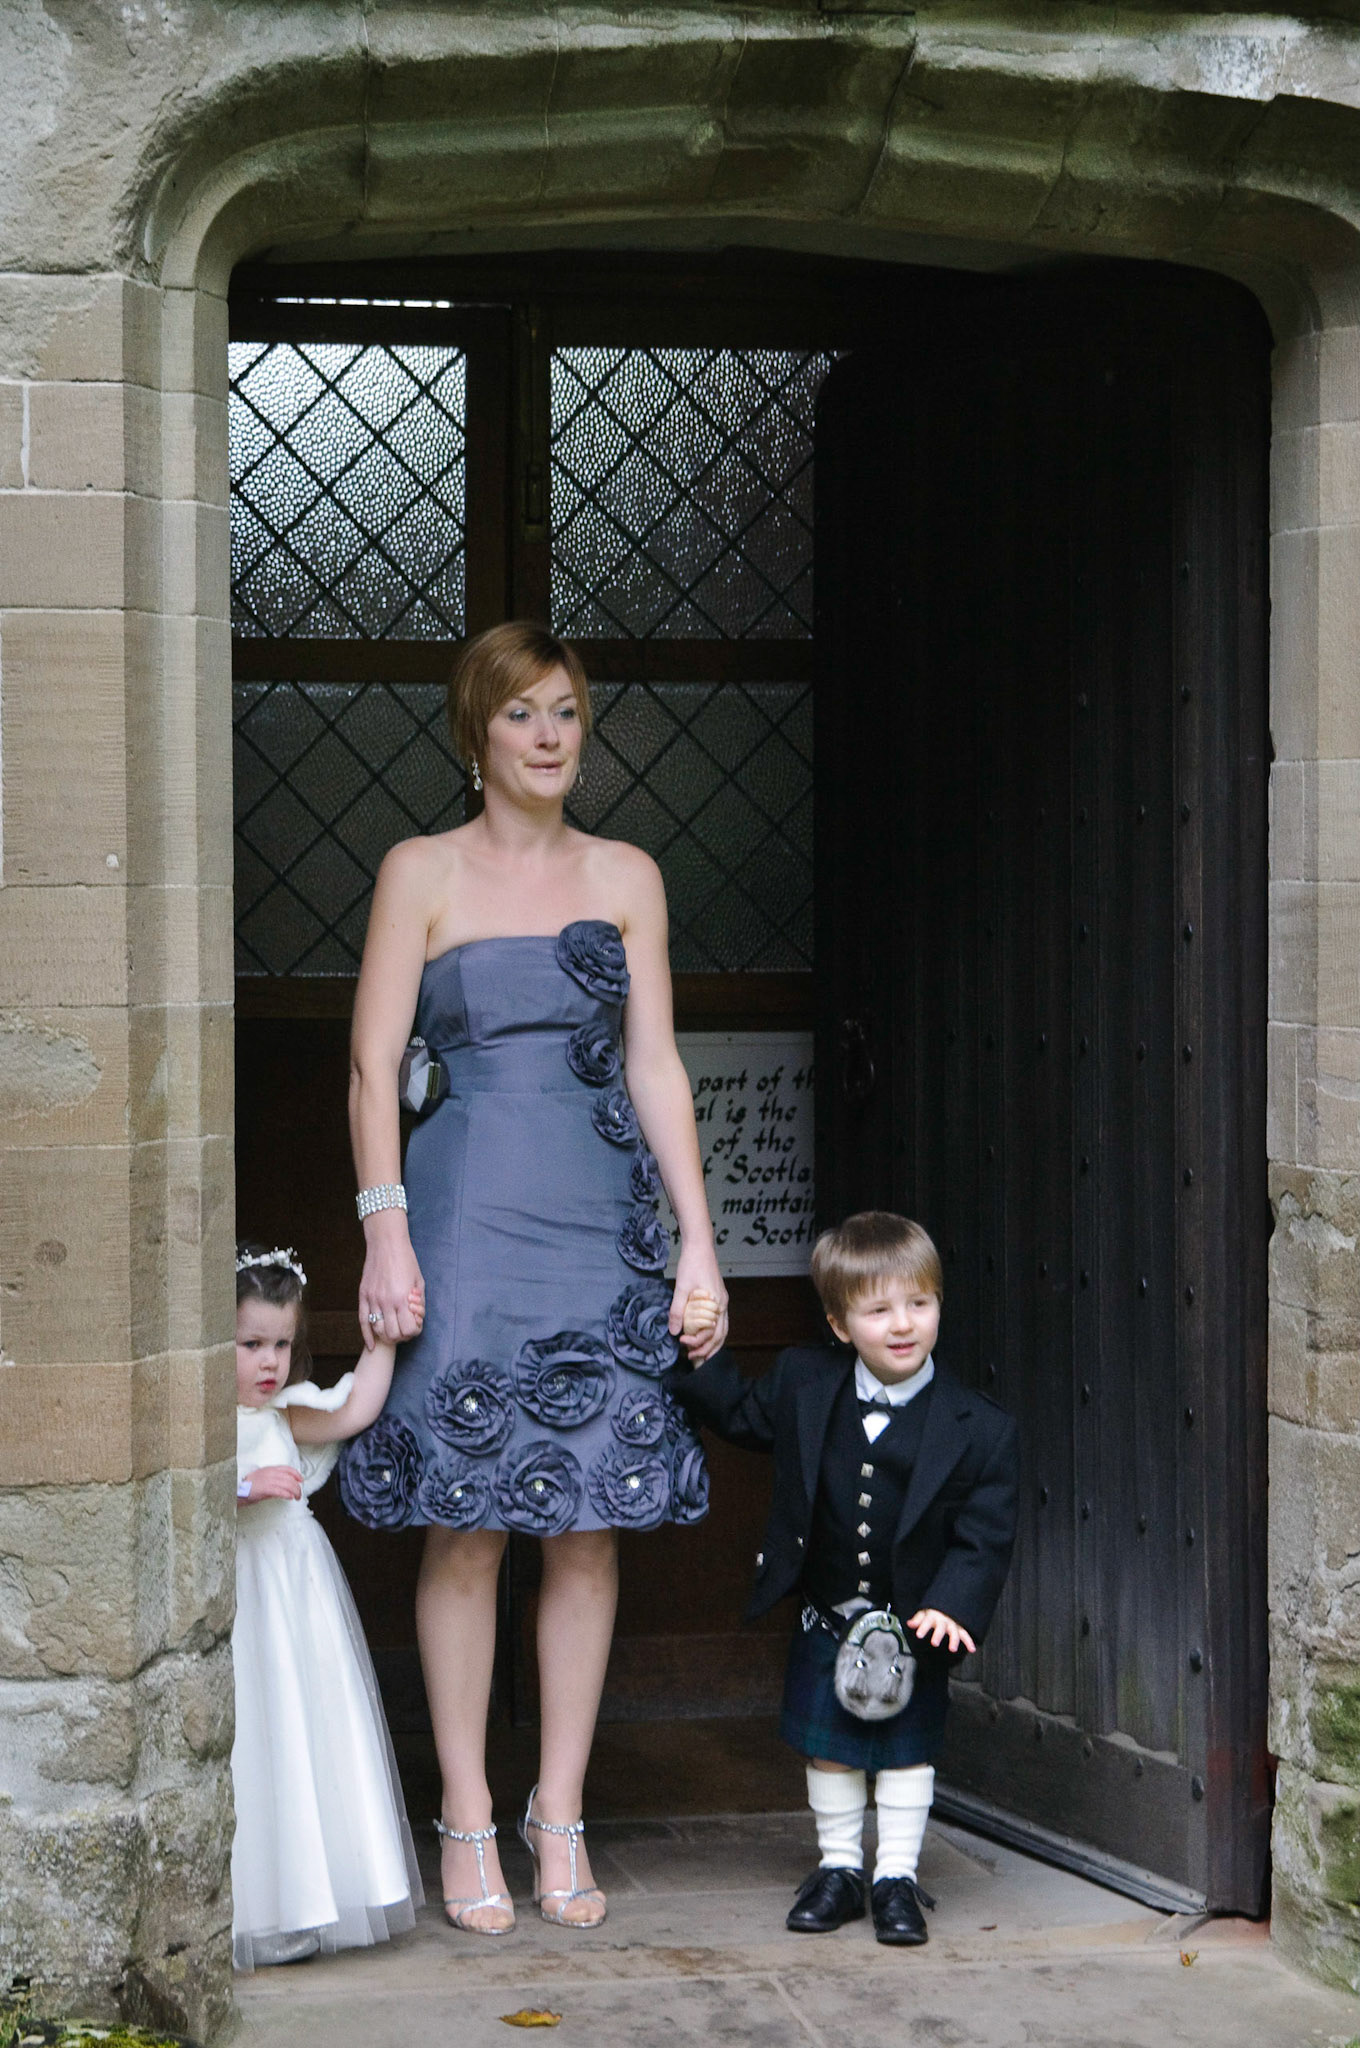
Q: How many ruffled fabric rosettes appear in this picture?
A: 15